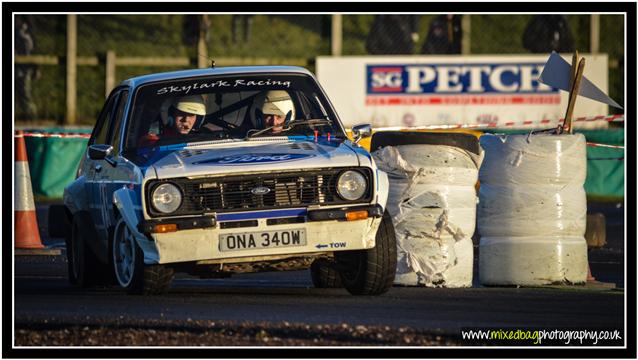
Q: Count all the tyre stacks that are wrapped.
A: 2